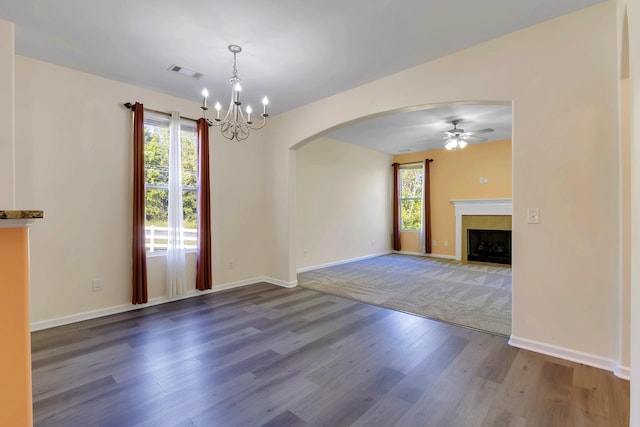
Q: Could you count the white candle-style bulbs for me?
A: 5